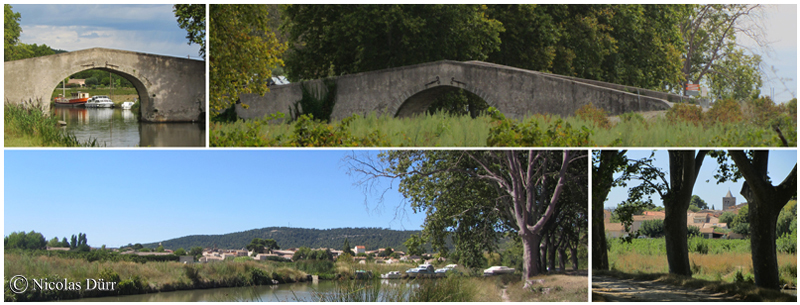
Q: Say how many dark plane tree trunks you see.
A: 3